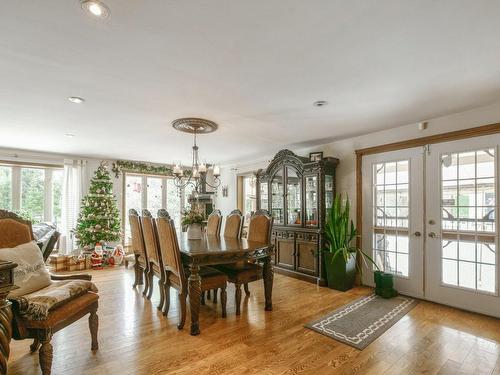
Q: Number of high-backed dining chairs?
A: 6